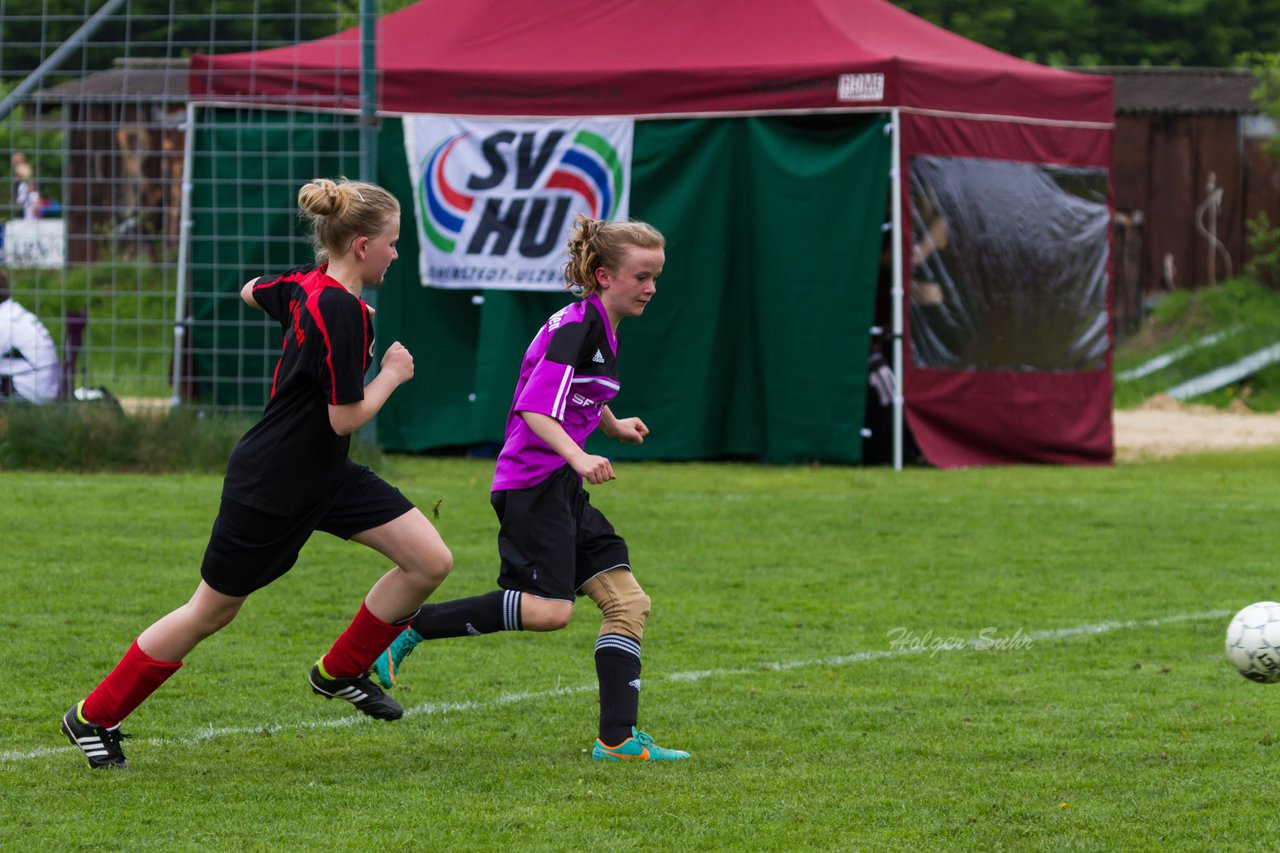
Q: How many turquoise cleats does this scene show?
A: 2